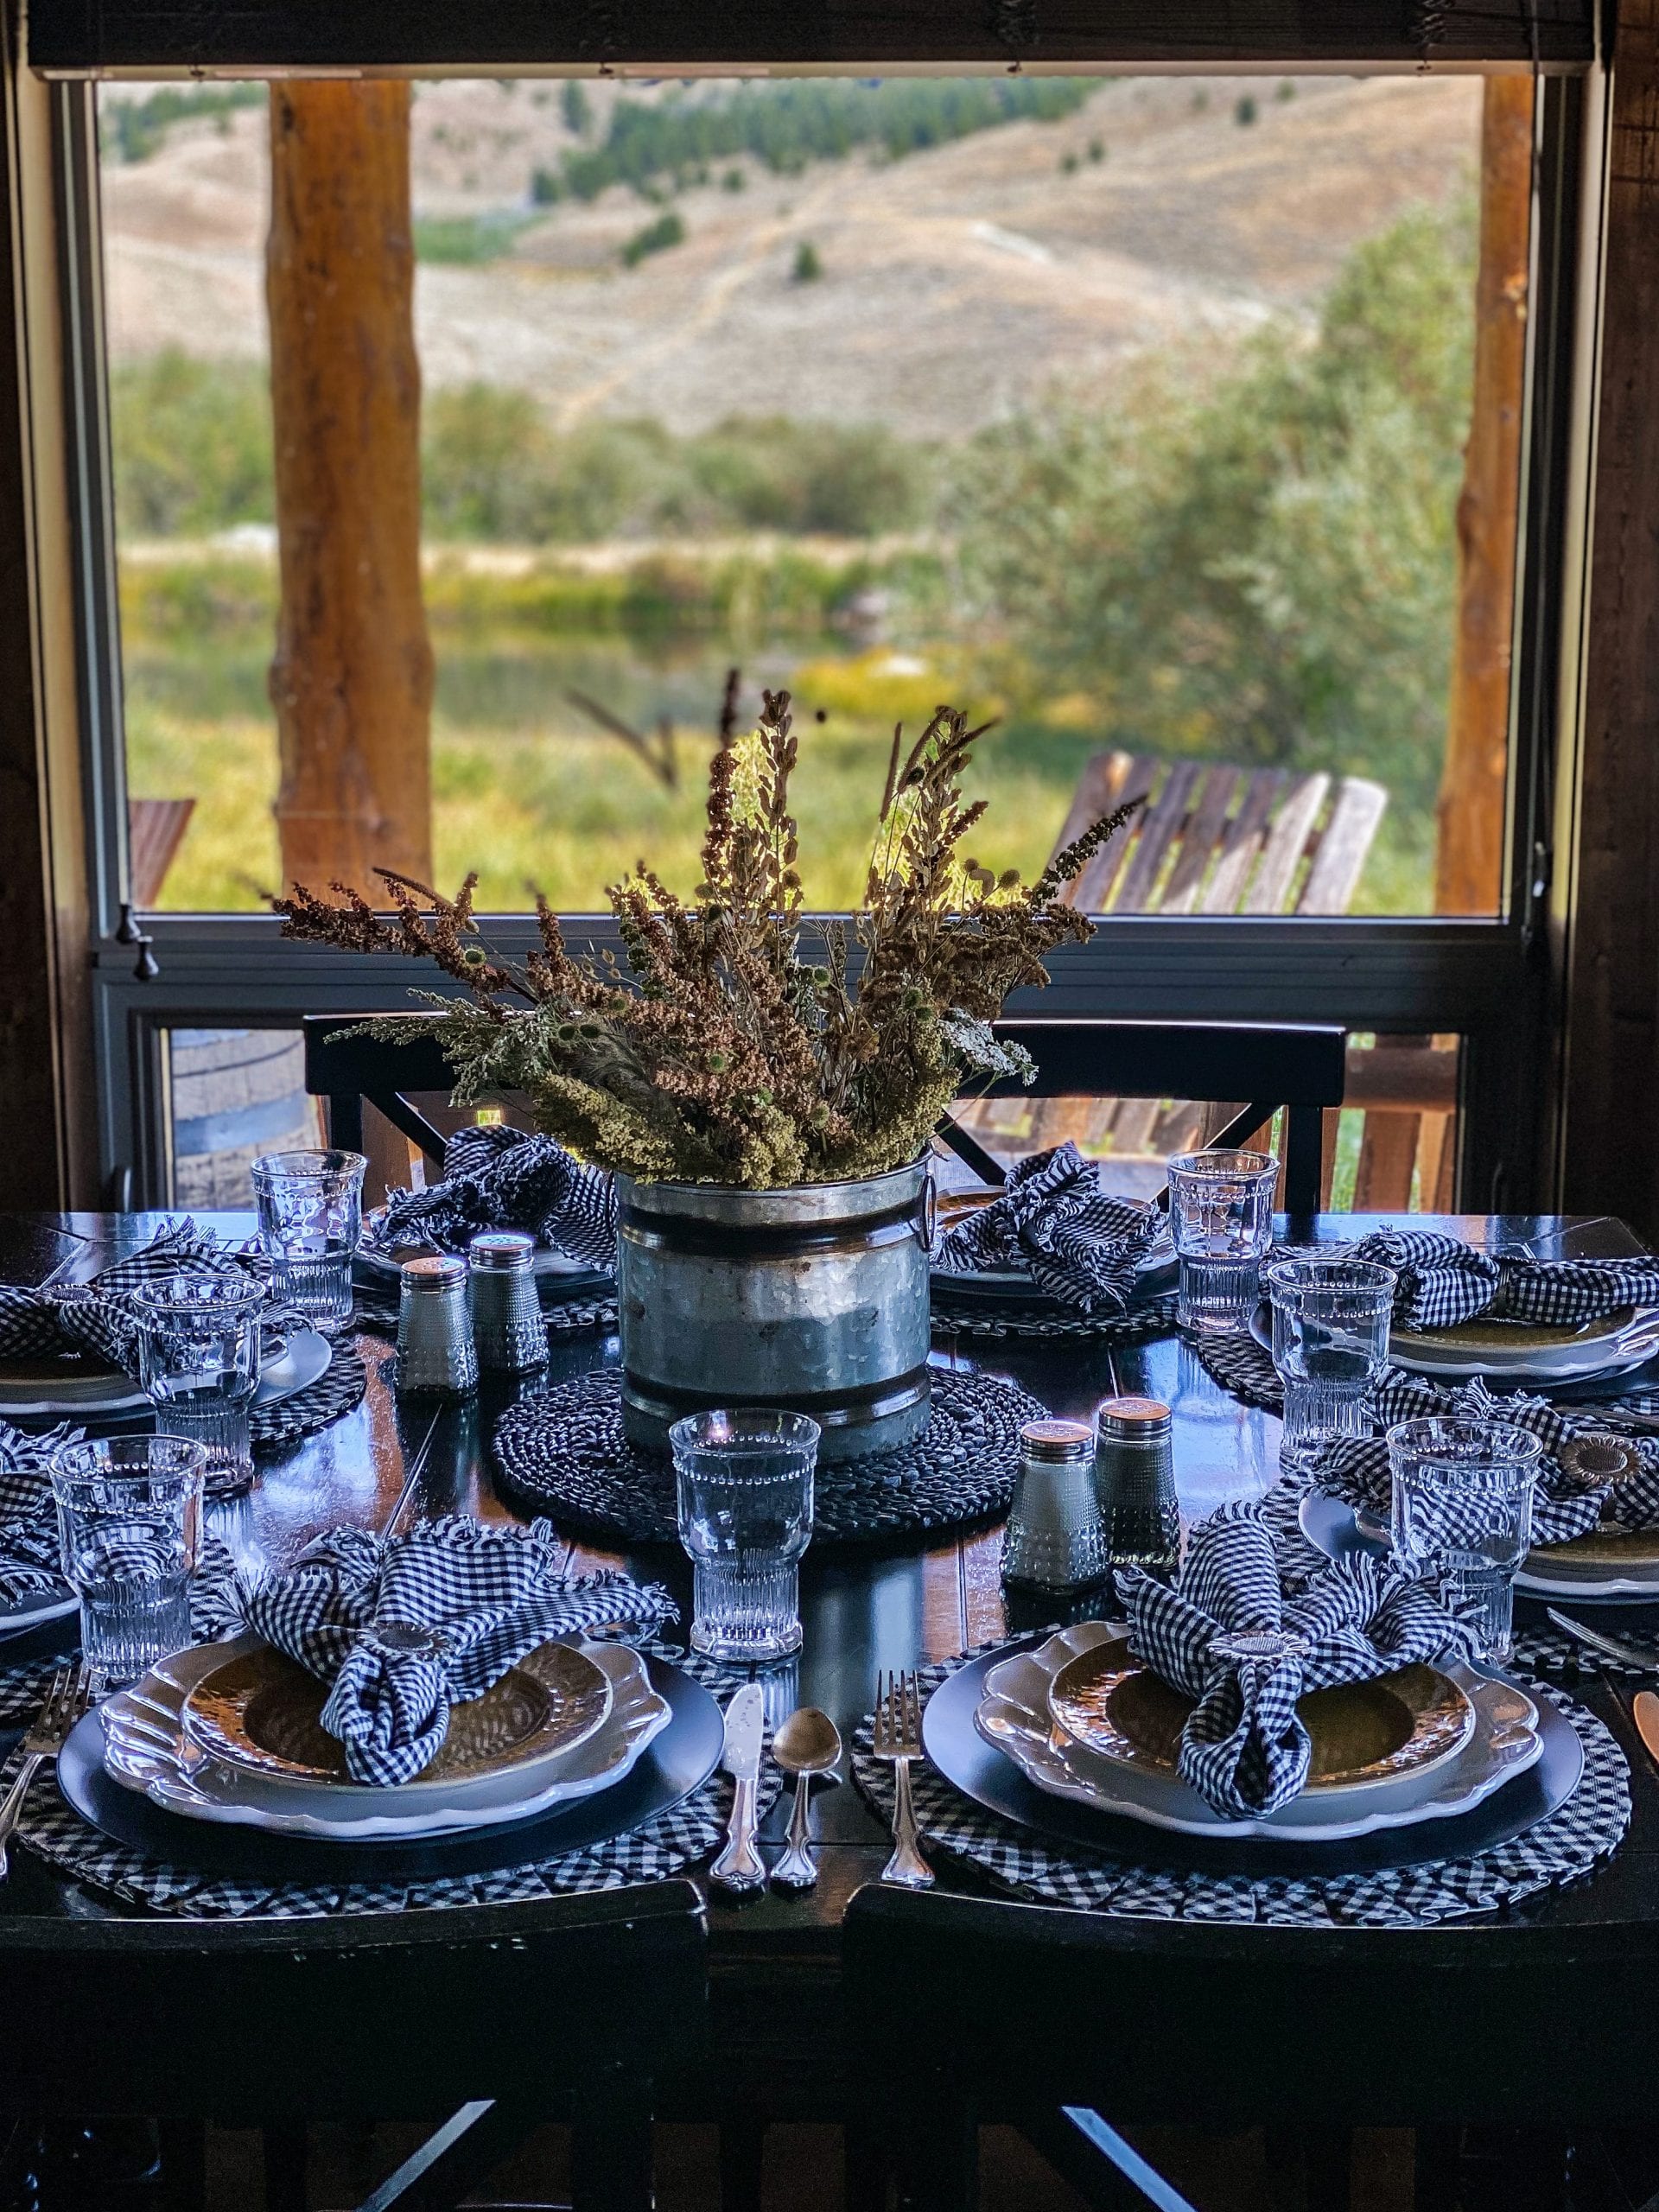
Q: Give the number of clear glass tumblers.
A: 7